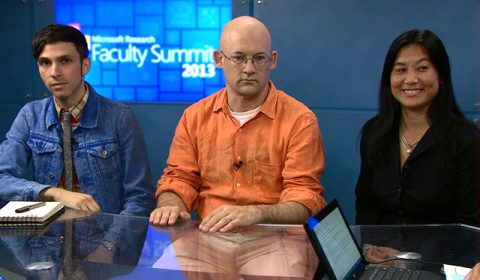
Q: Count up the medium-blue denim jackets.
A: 1